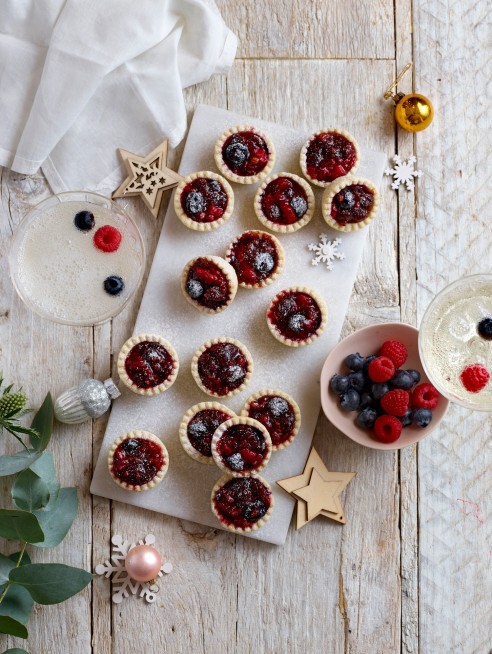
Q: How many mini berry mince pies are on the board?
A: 15